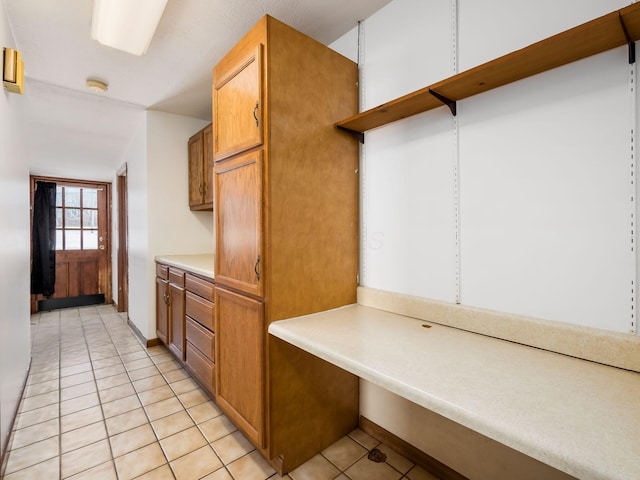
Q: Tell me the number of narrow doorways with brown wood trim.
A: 1